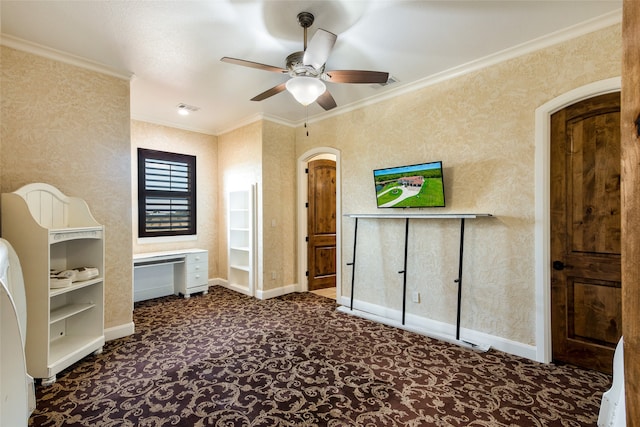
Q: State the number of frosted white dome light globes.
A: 1